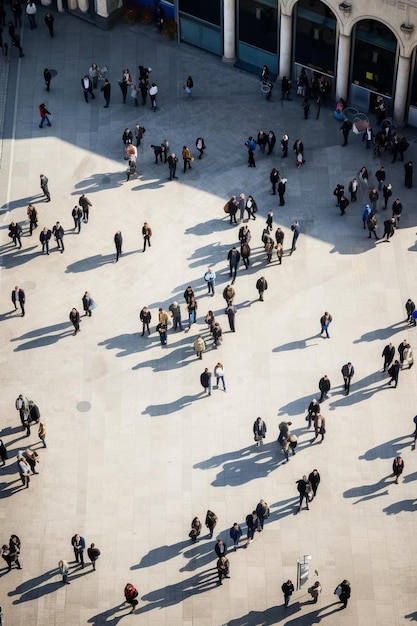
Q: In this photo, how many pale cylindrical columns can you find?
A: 4